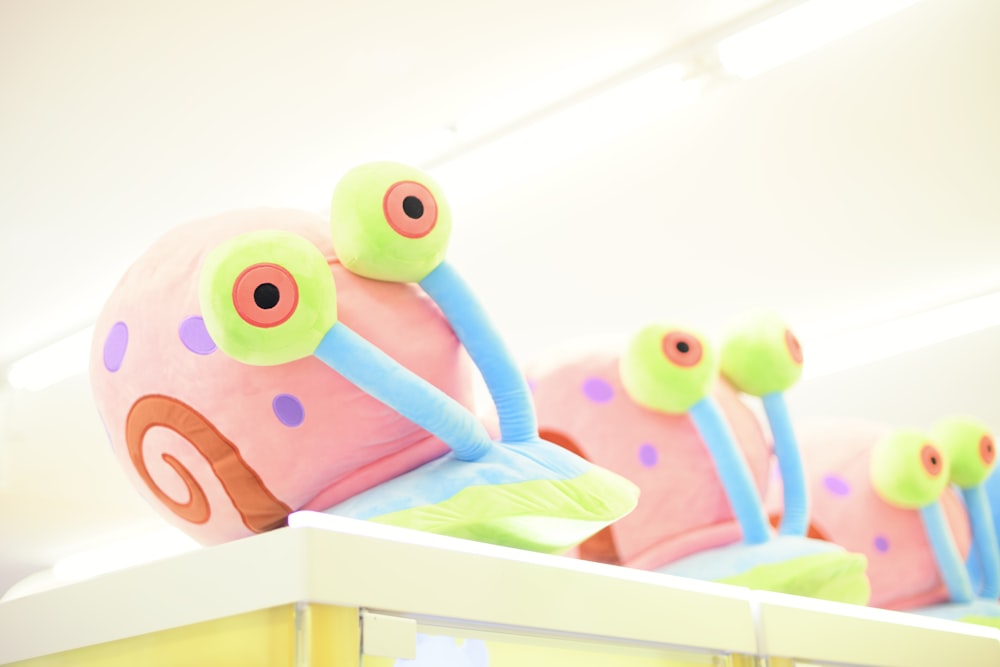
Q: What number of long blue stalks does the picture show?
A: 6